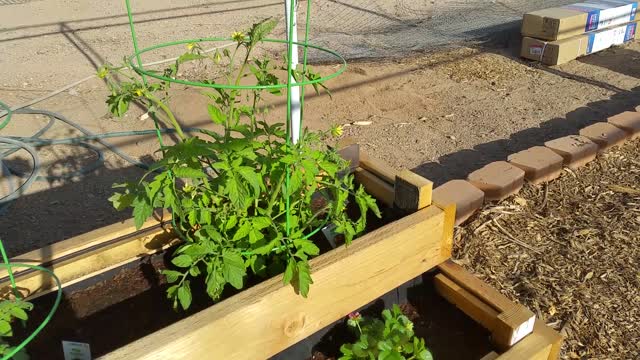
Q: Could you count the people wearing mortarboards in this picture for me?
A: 0